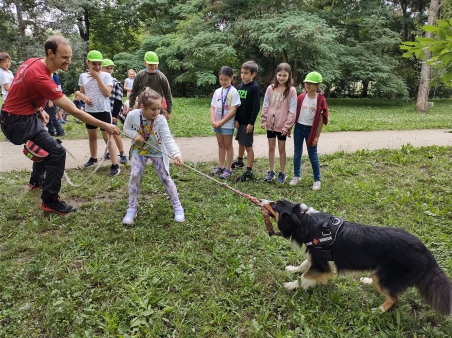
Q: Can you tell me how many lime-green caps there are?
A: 4